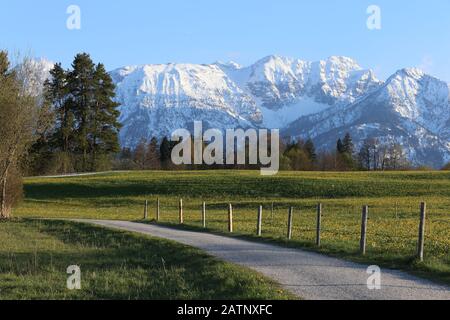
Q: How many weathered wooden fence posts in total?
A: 10